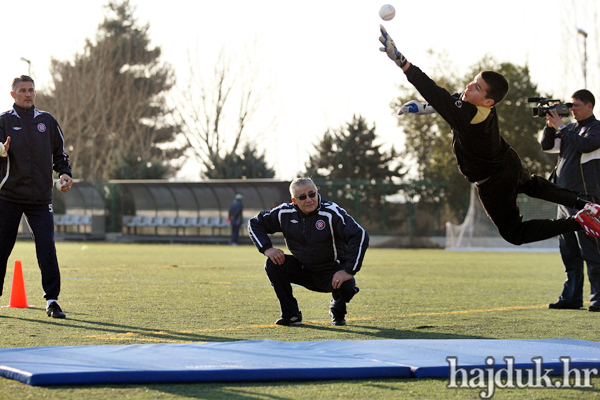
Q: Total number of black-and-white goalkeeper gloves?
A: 2